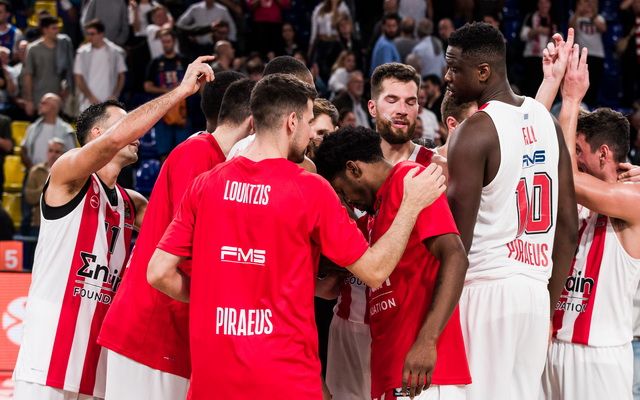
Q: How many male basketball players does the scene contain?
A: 11